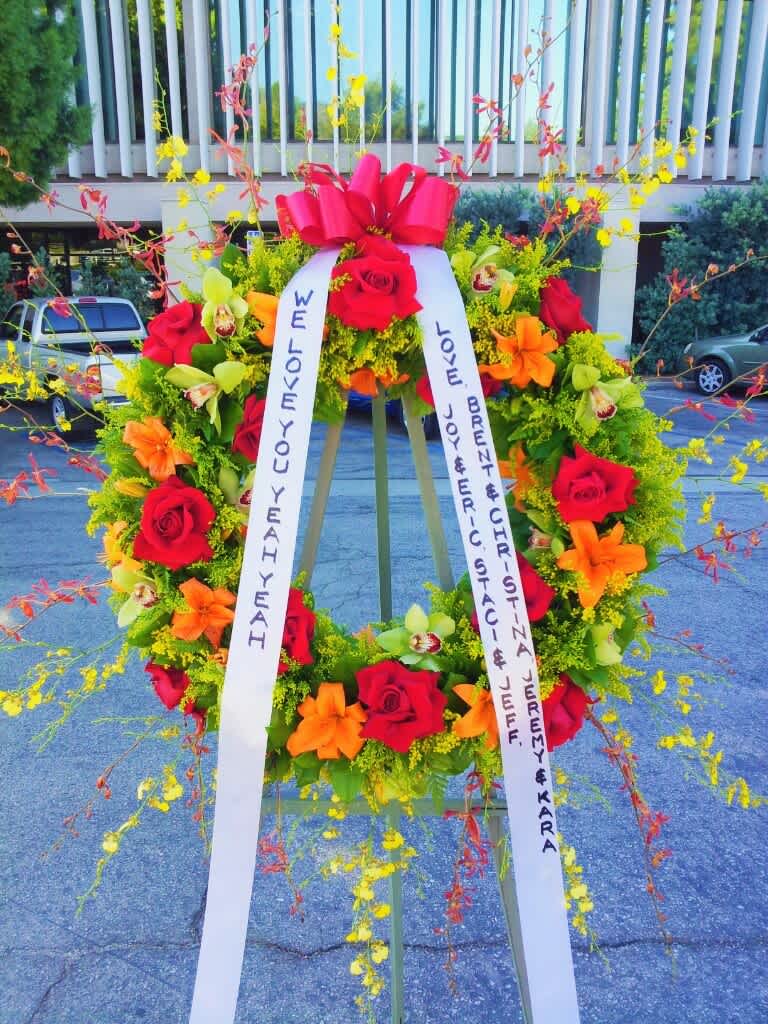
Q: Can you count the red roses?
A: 12